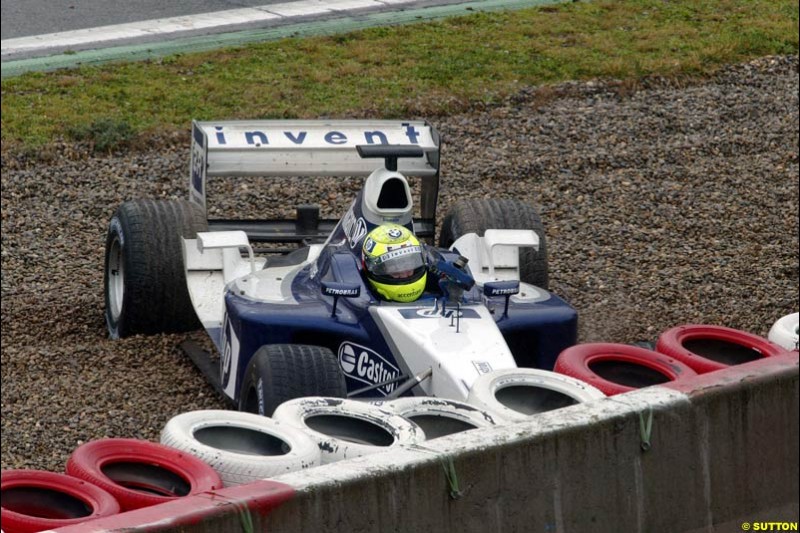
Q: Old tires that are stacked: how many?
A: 9